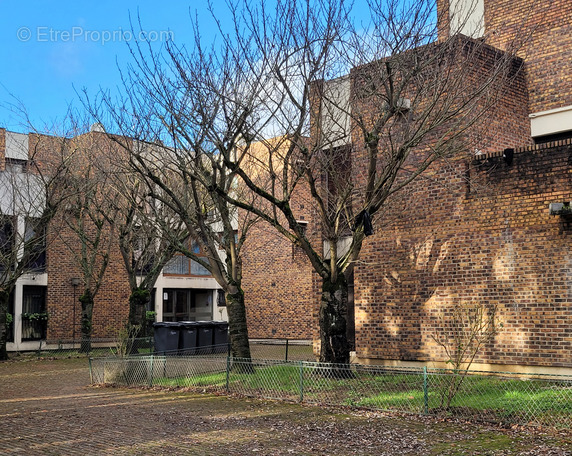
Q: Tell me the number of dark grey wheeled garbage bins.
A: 4